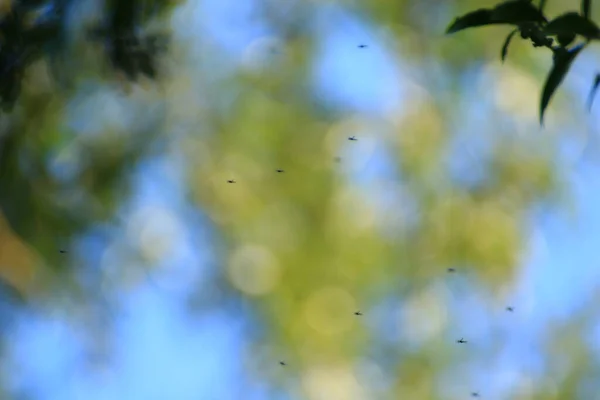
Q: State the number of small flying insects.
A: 11